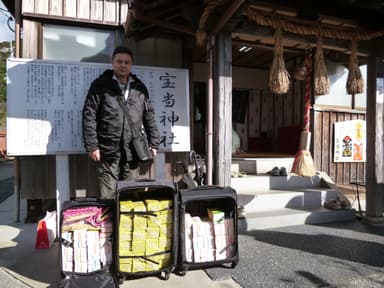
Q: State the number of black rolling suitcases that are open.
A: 3